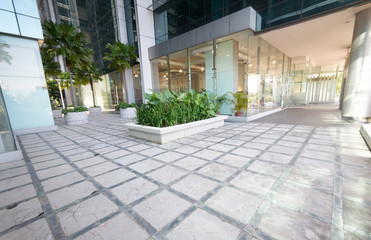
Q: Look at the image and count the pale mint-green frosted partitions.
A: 2